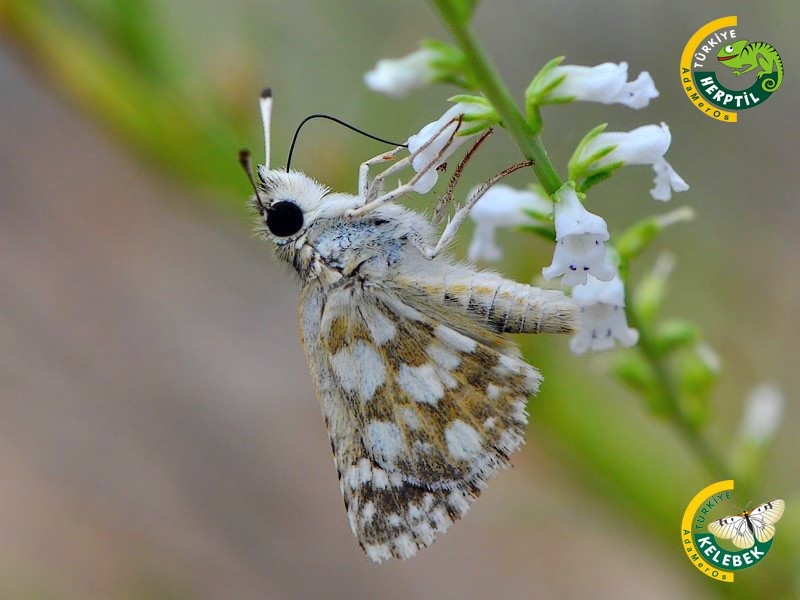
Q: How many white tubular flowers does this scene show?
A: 7